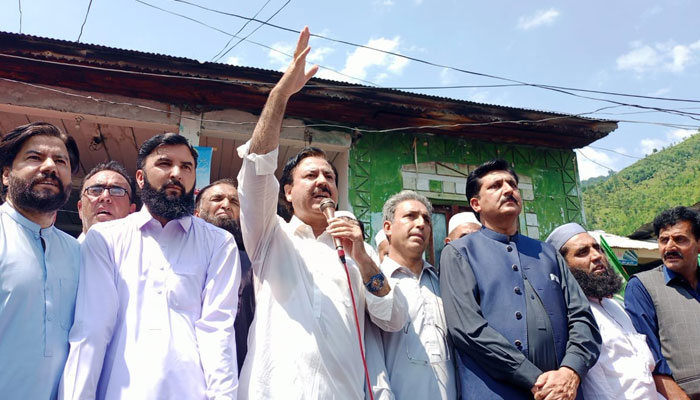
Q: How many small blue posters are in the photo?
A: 1